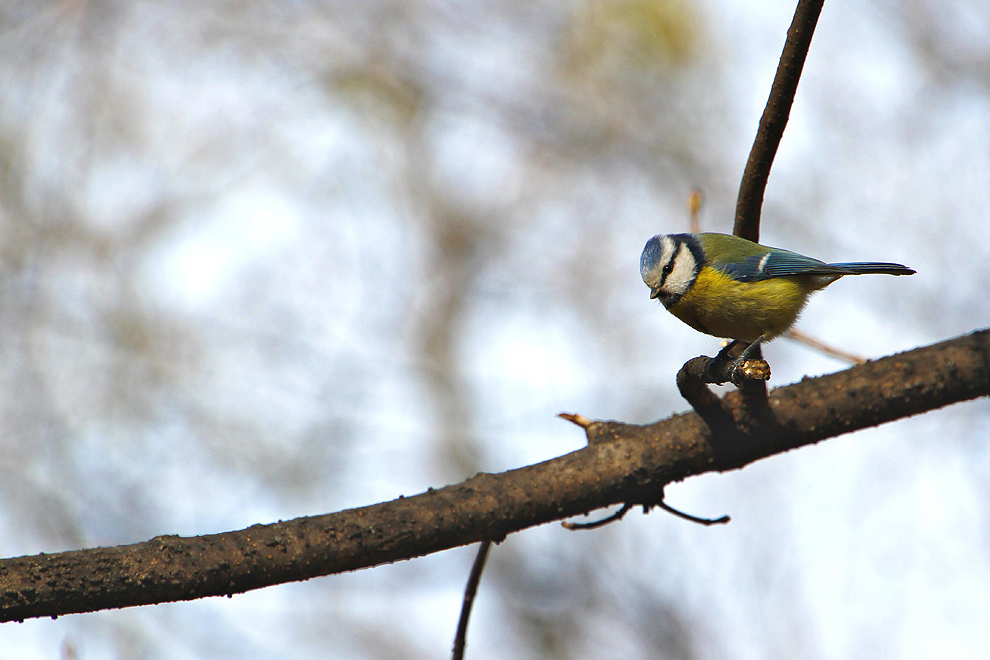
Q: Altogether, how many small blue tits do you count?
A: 1